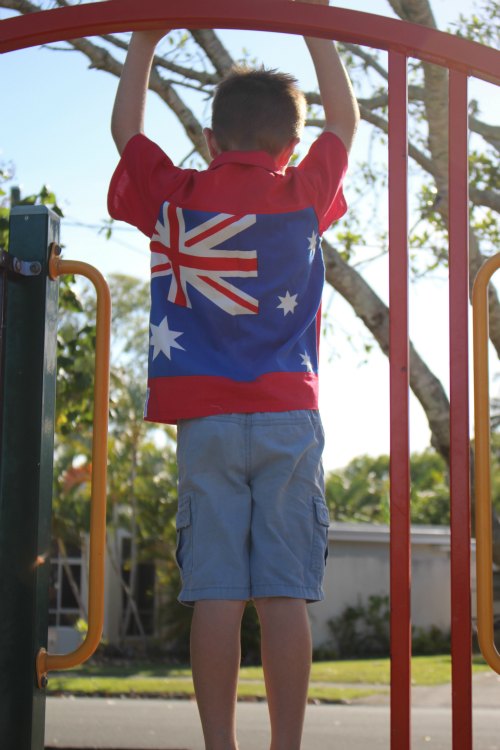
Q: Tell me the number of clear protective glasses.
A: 0